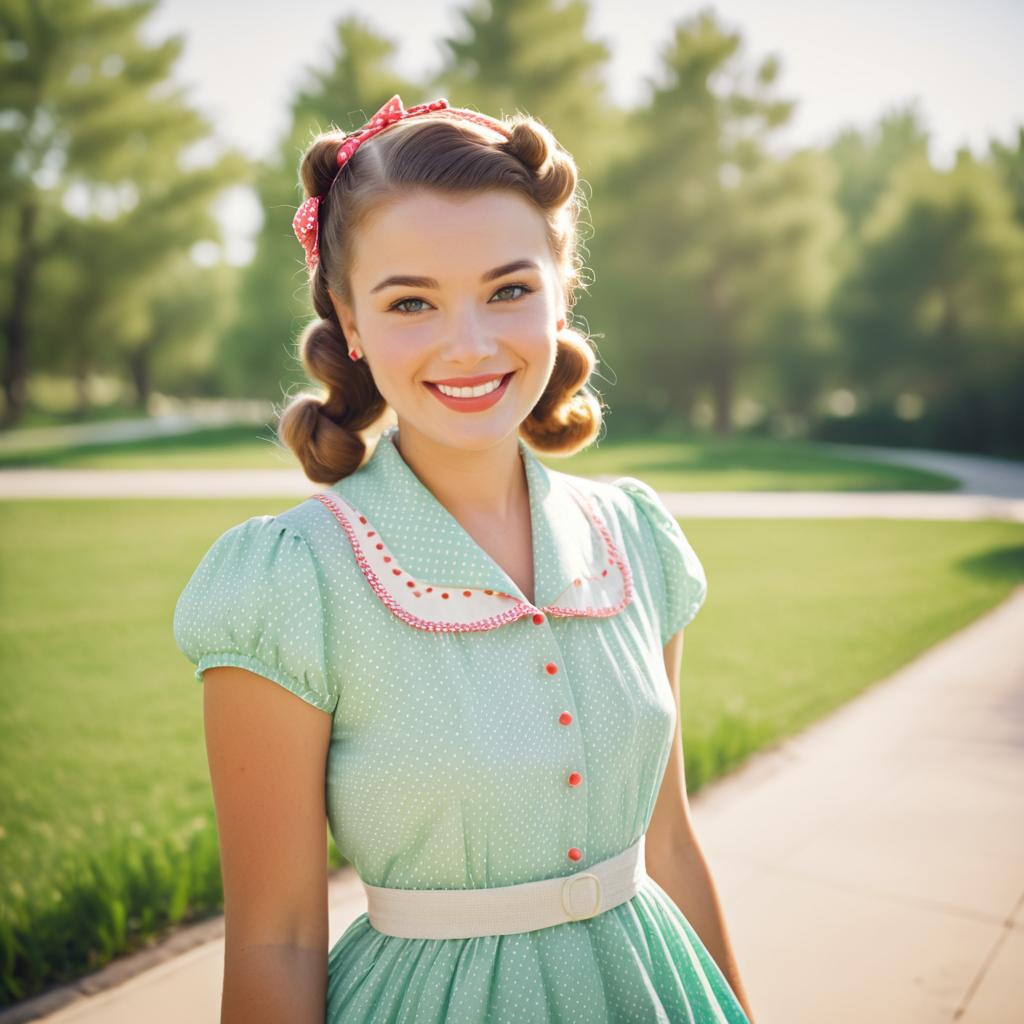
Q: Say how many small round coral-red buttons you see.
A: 5